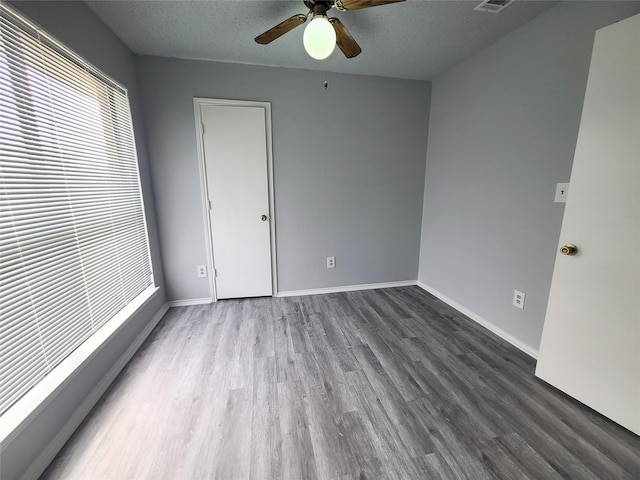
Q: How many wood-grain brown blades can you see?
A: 3